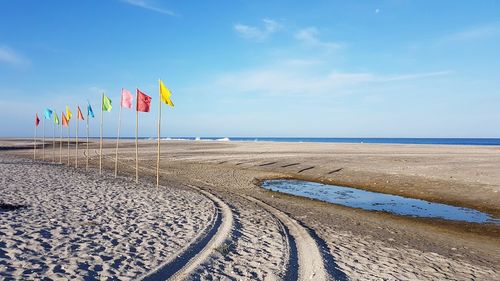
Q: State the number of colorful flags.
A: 11